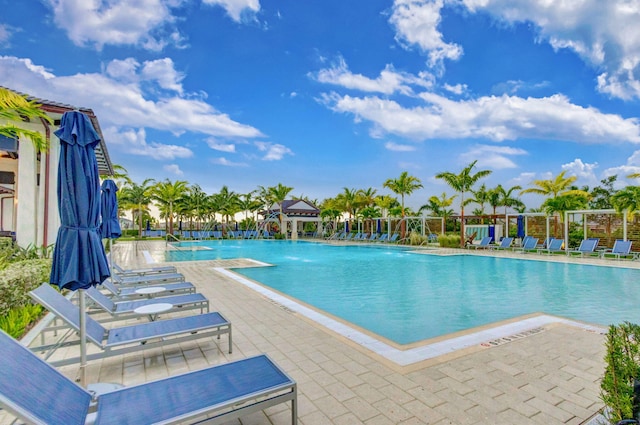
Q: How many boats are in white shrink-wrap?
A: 0